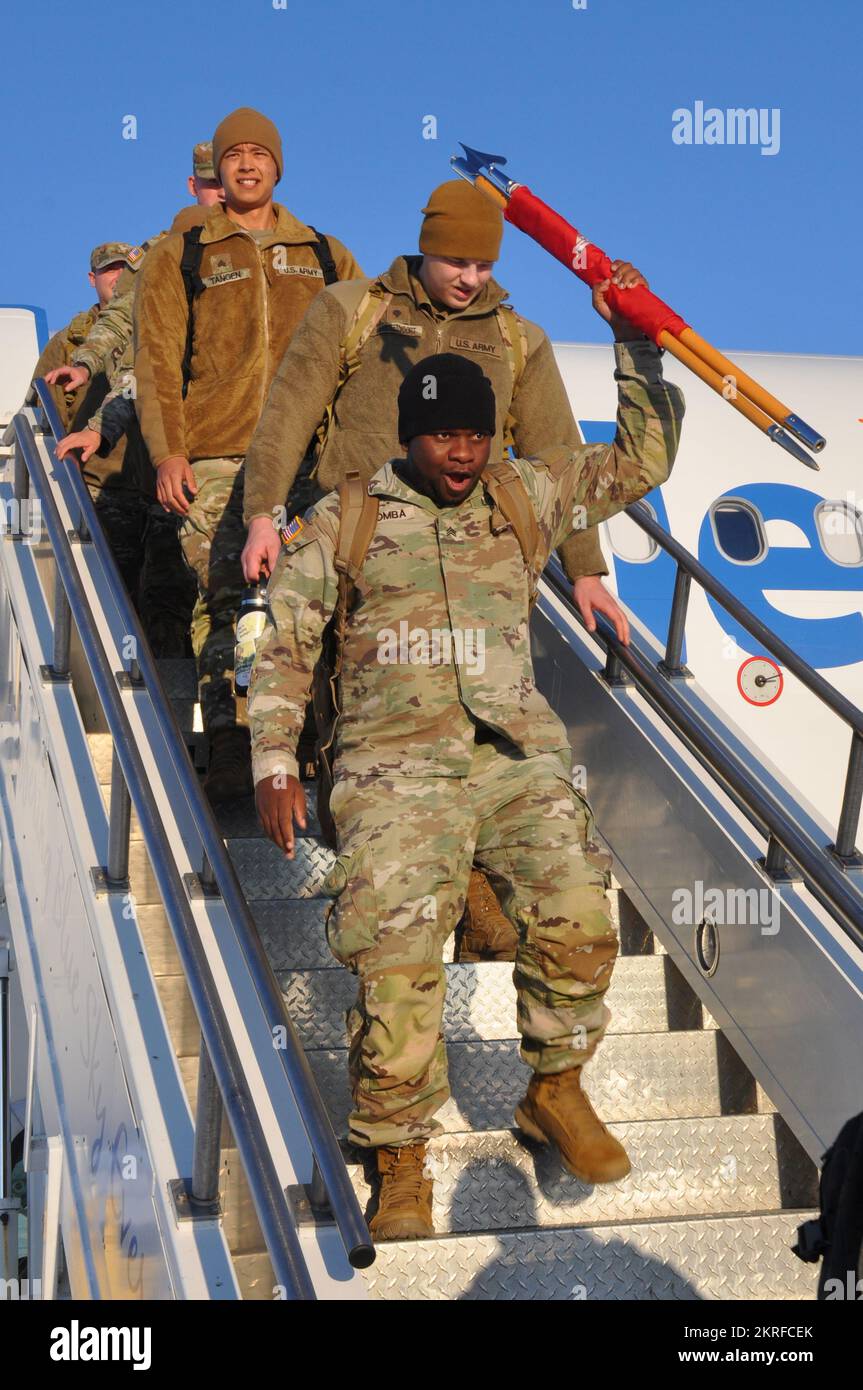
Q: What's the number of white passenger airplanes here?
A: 1